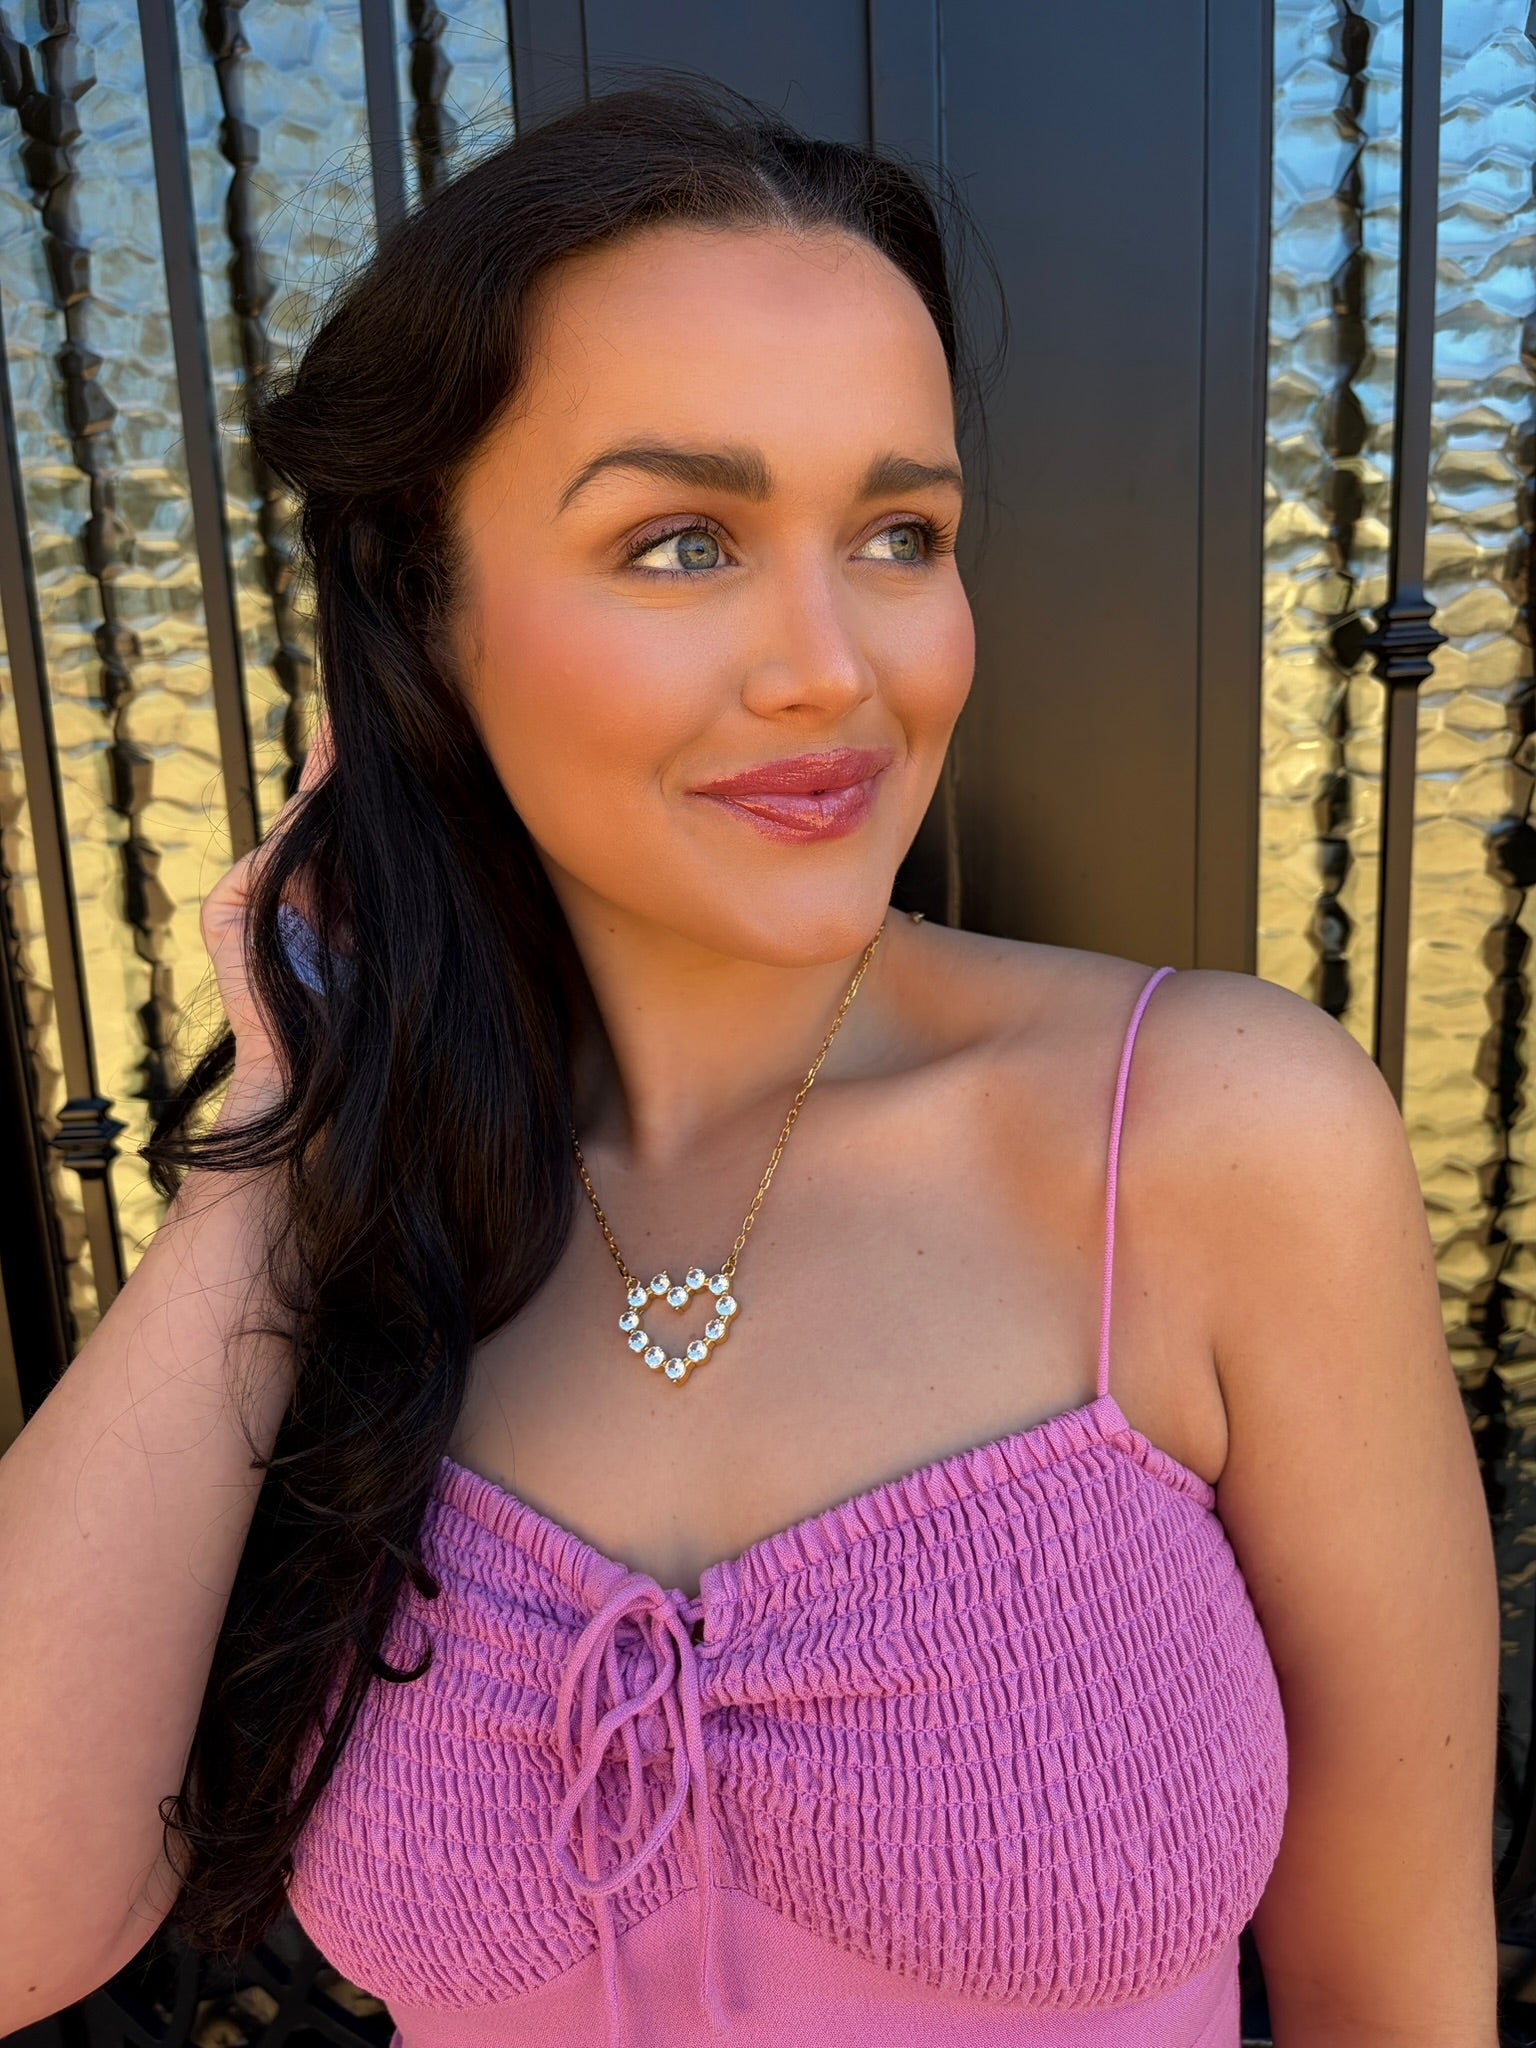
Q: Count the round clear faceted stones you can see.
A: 12